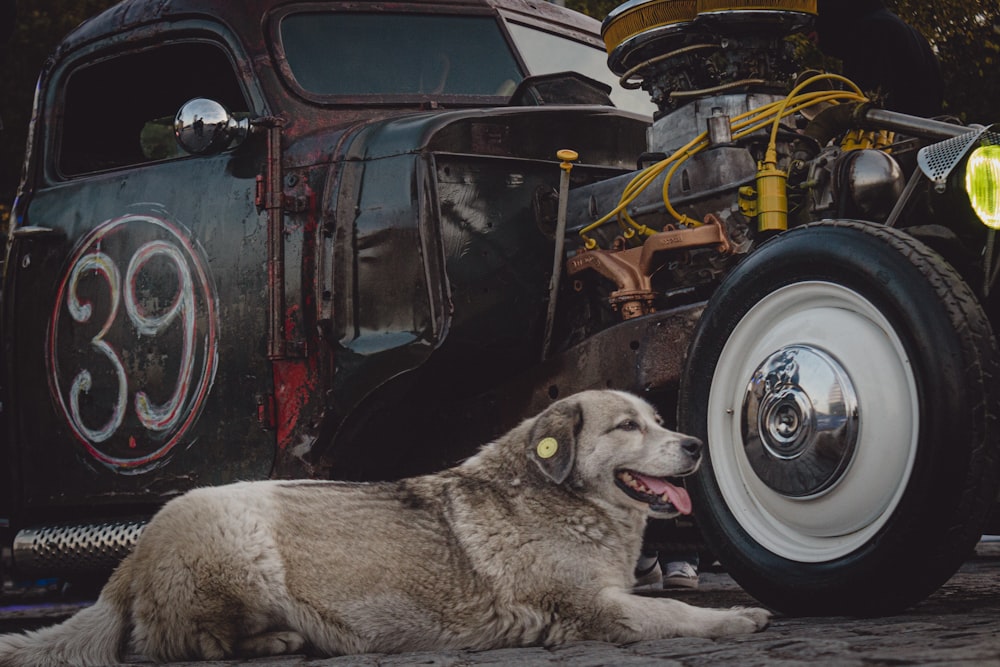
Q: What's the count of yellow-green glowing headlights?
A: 1